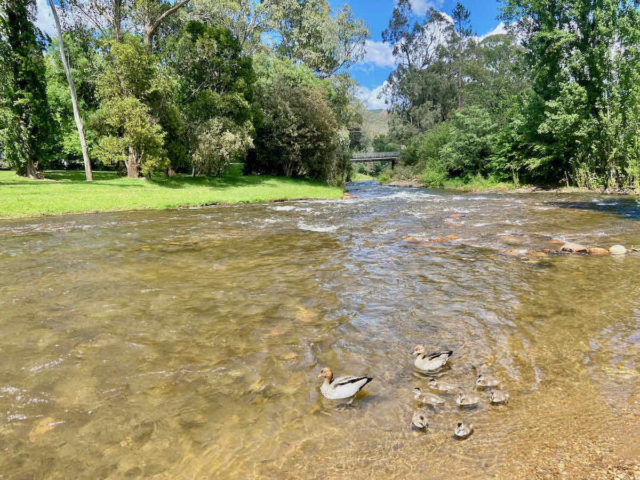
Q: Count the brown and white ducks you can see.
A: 9